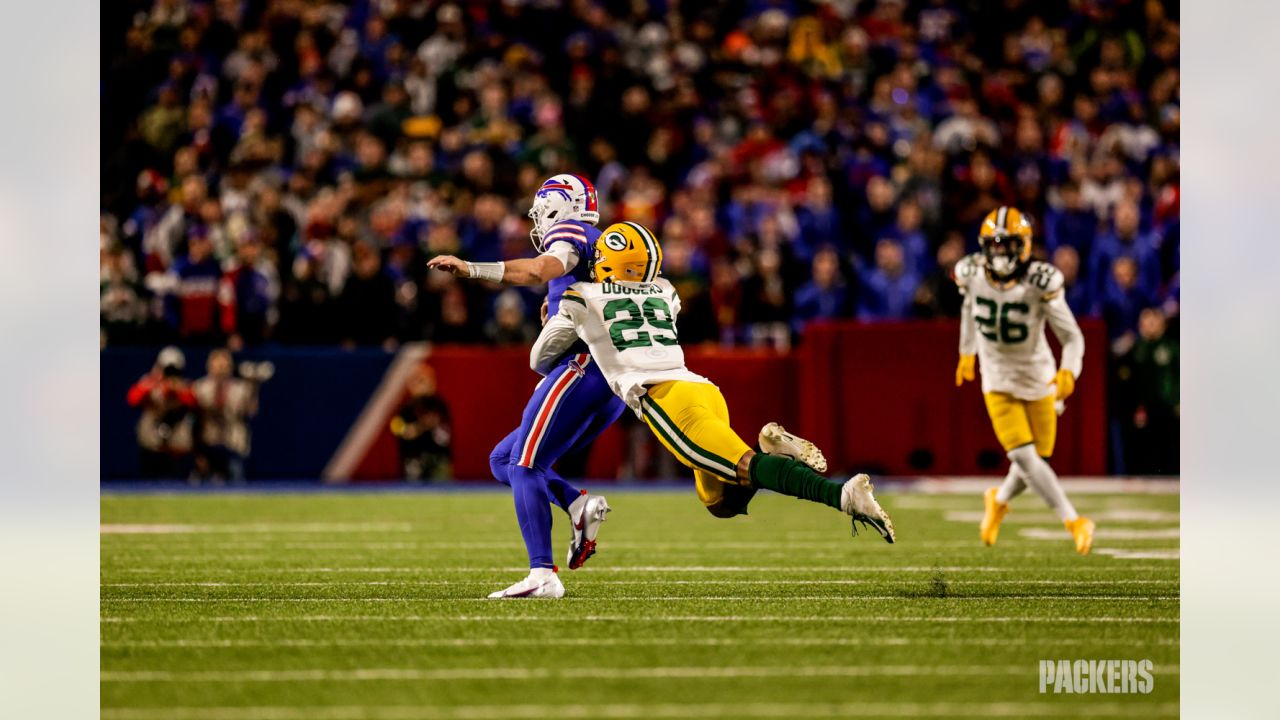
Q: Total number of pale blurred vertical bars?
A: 2